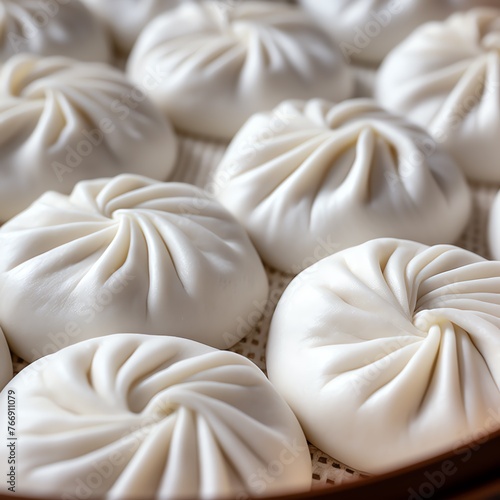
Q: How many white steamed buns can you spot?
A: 12